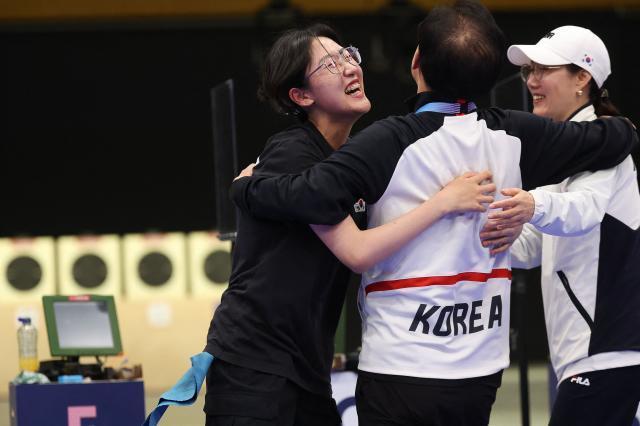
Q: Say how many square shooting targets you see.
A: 4